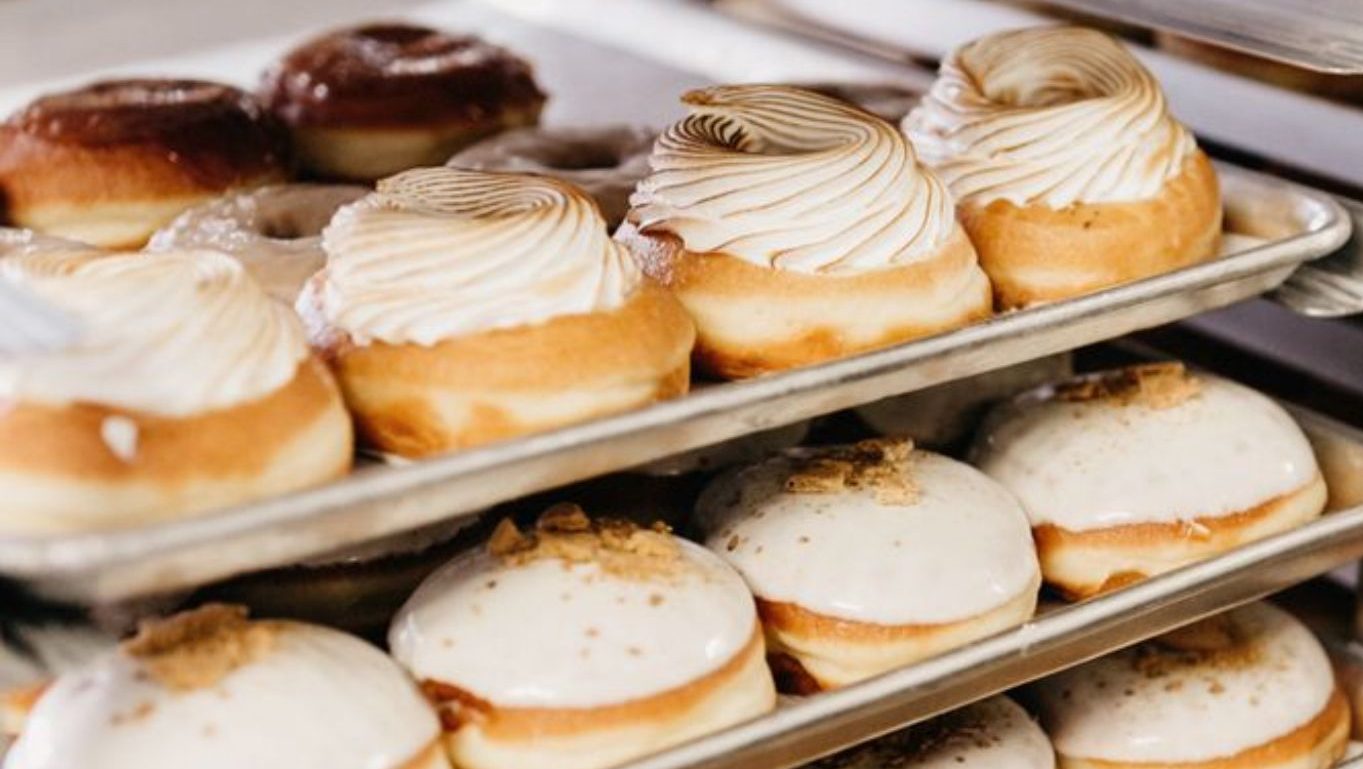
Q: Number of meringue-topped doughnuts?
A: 4